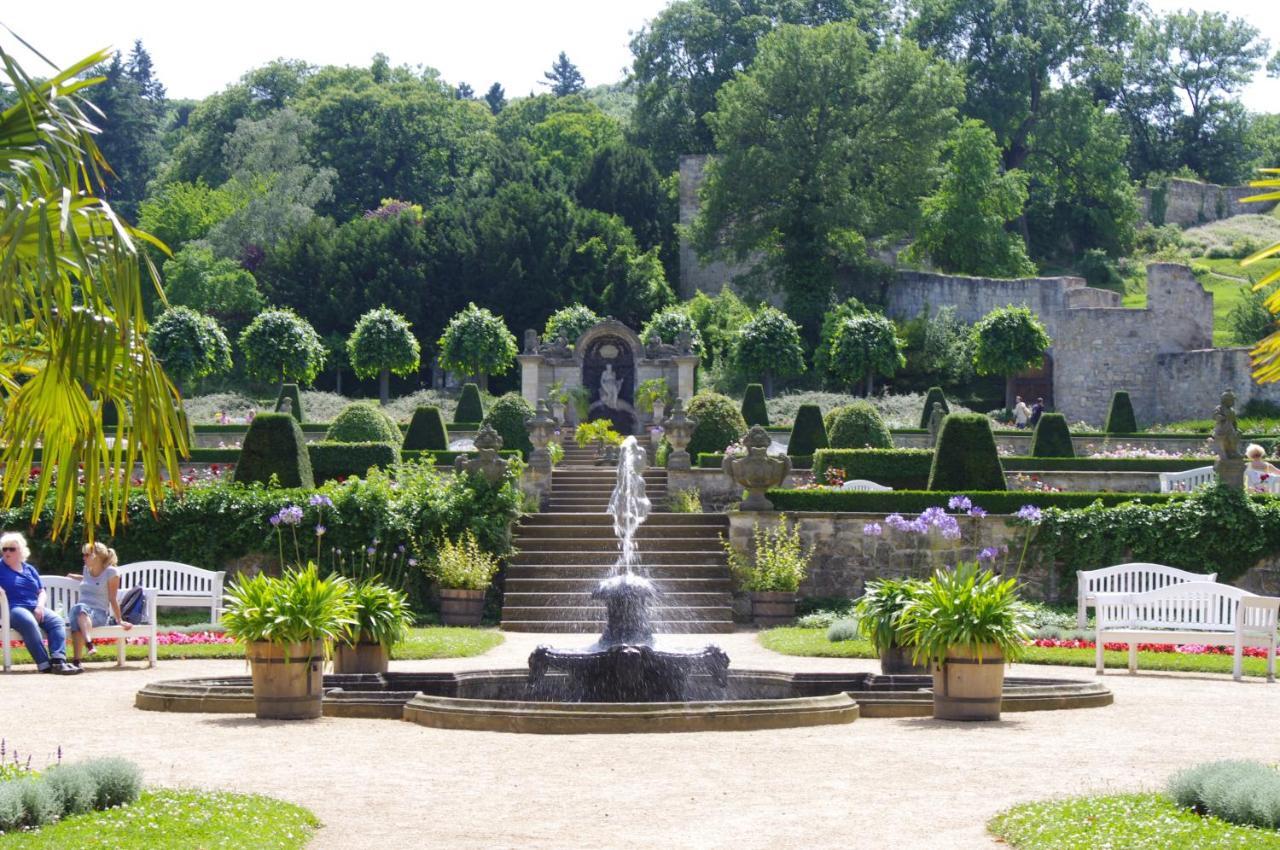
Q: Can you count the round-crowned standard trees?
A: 9